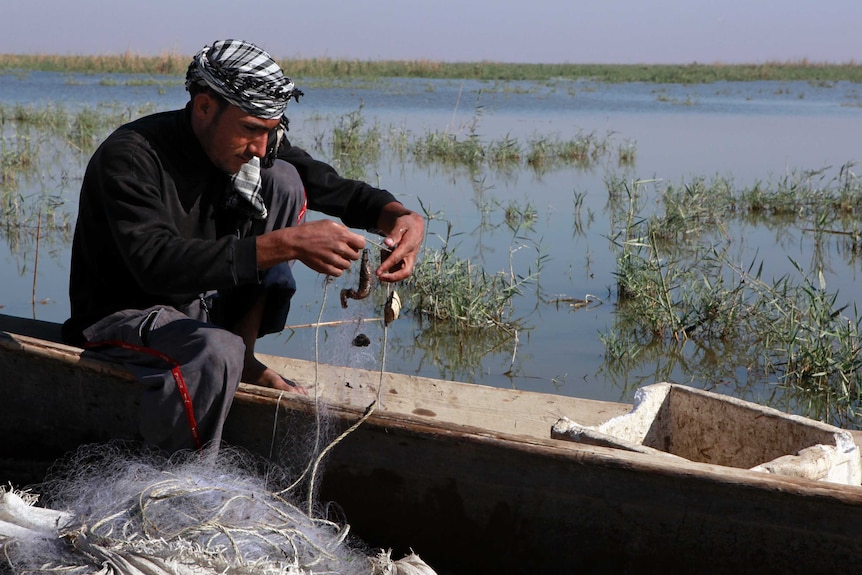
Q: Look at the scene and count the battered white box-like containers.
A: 1